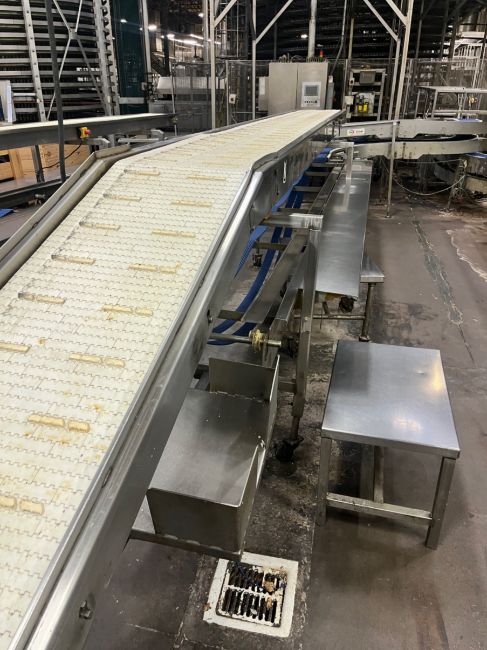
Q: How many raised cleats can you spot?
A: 14